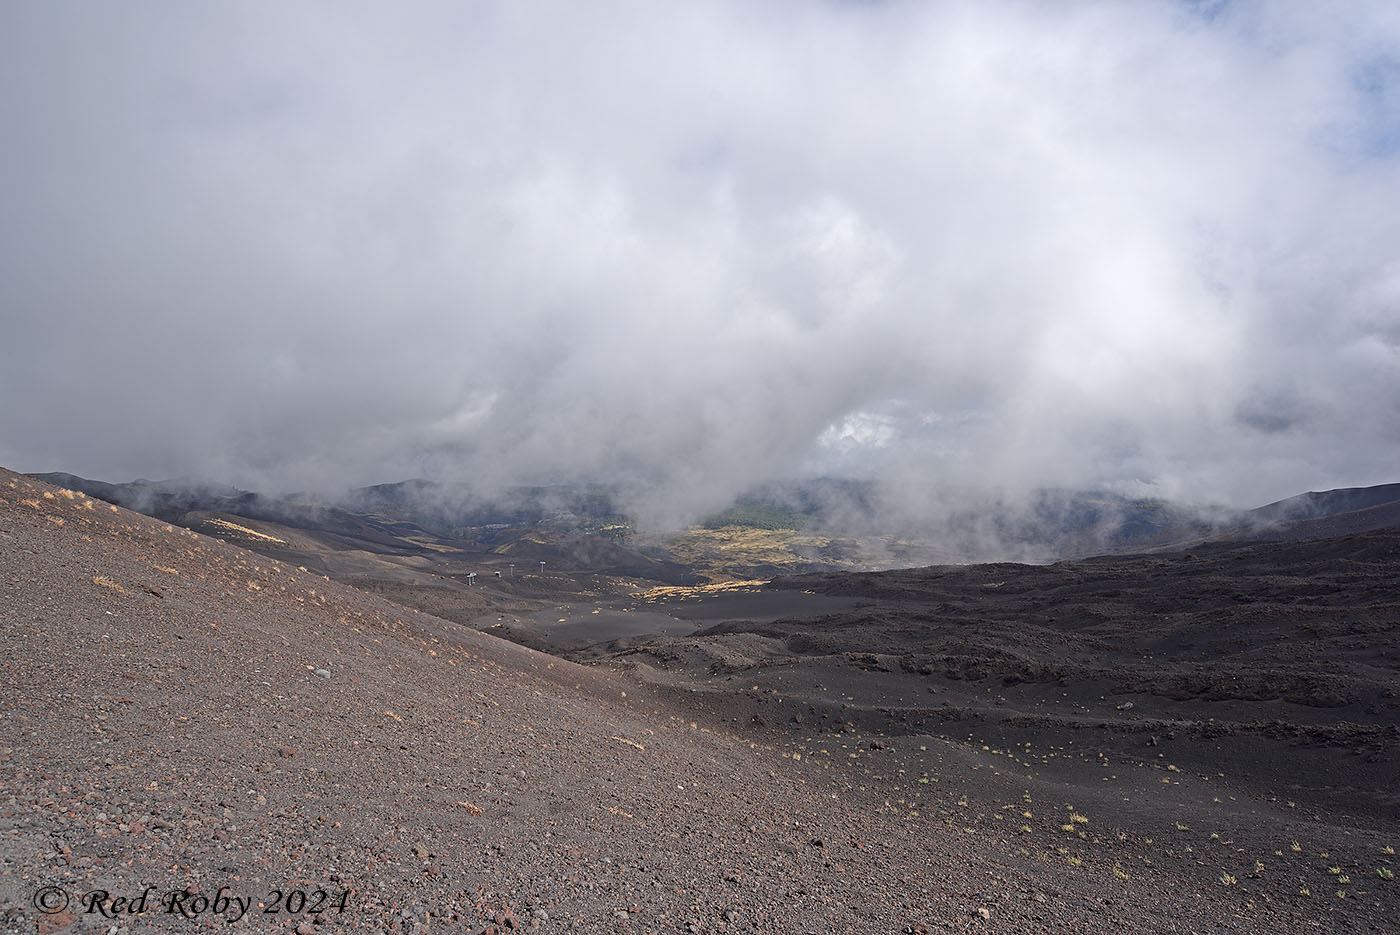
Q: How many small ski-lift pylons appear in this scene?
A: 3